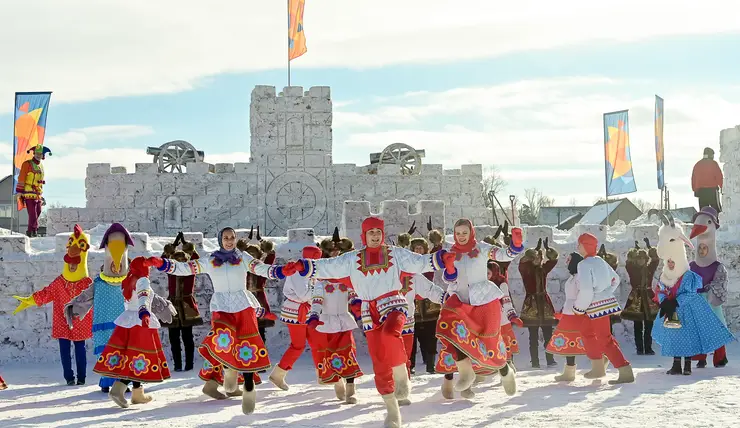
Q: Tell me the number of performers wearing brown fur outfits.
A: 8